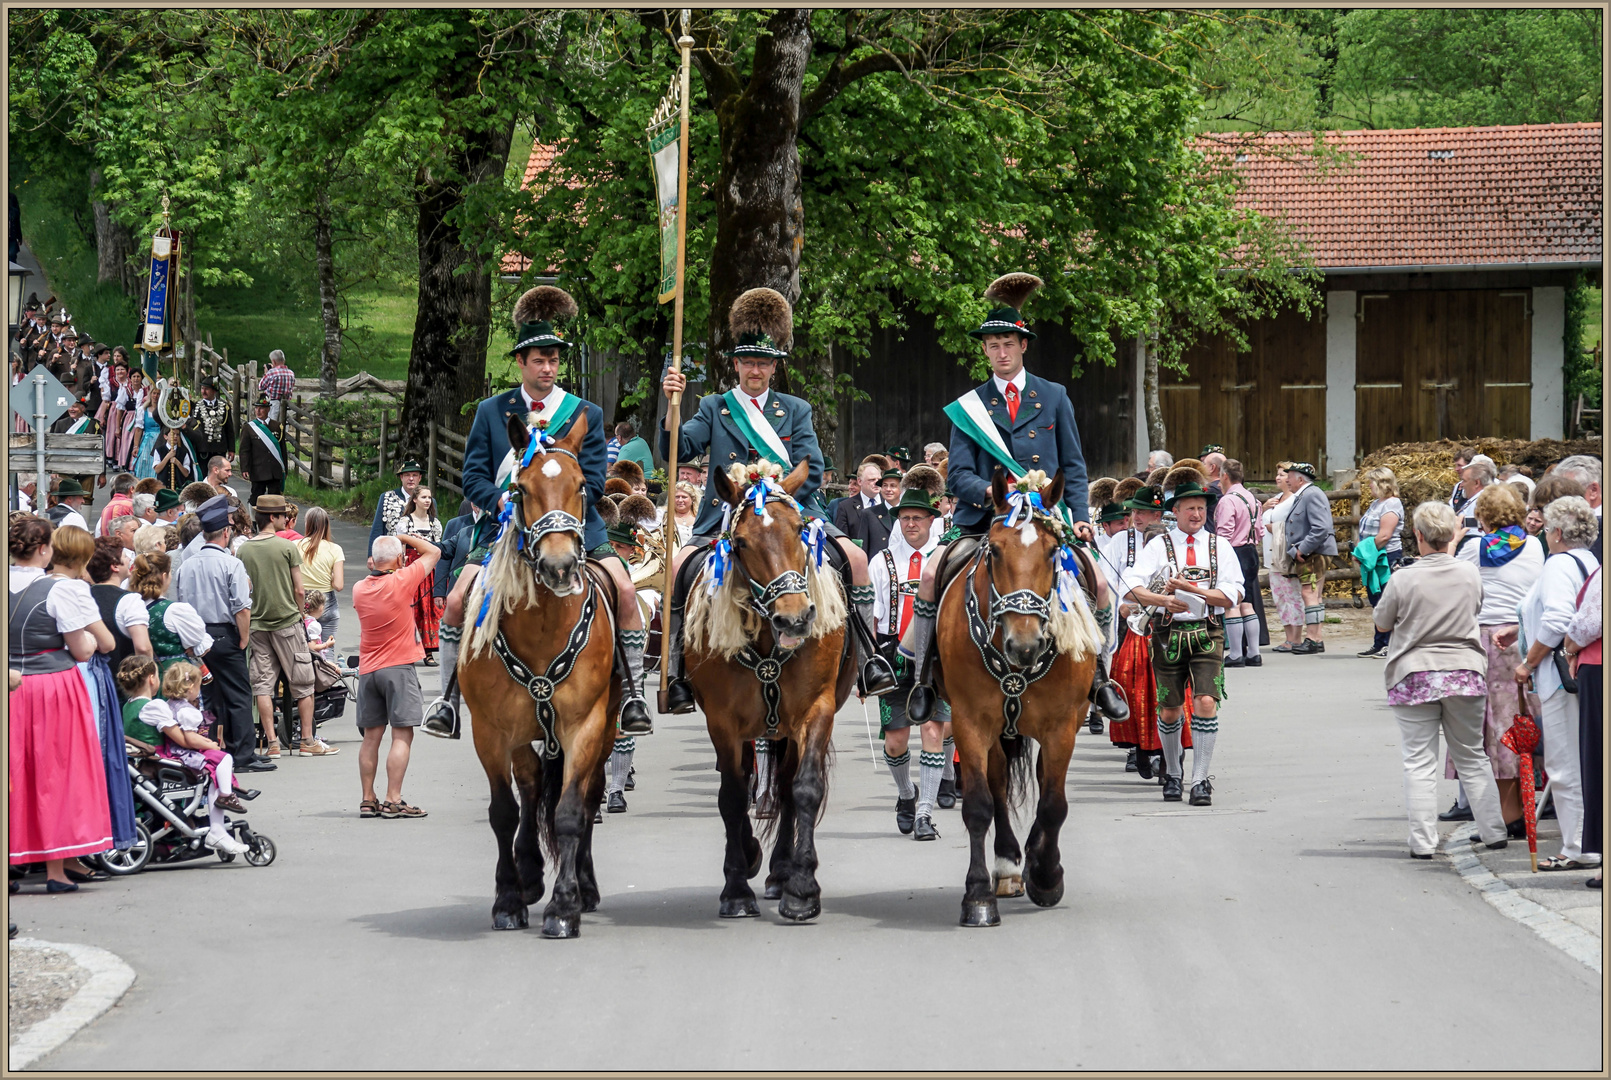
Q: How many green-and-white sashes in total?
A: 6